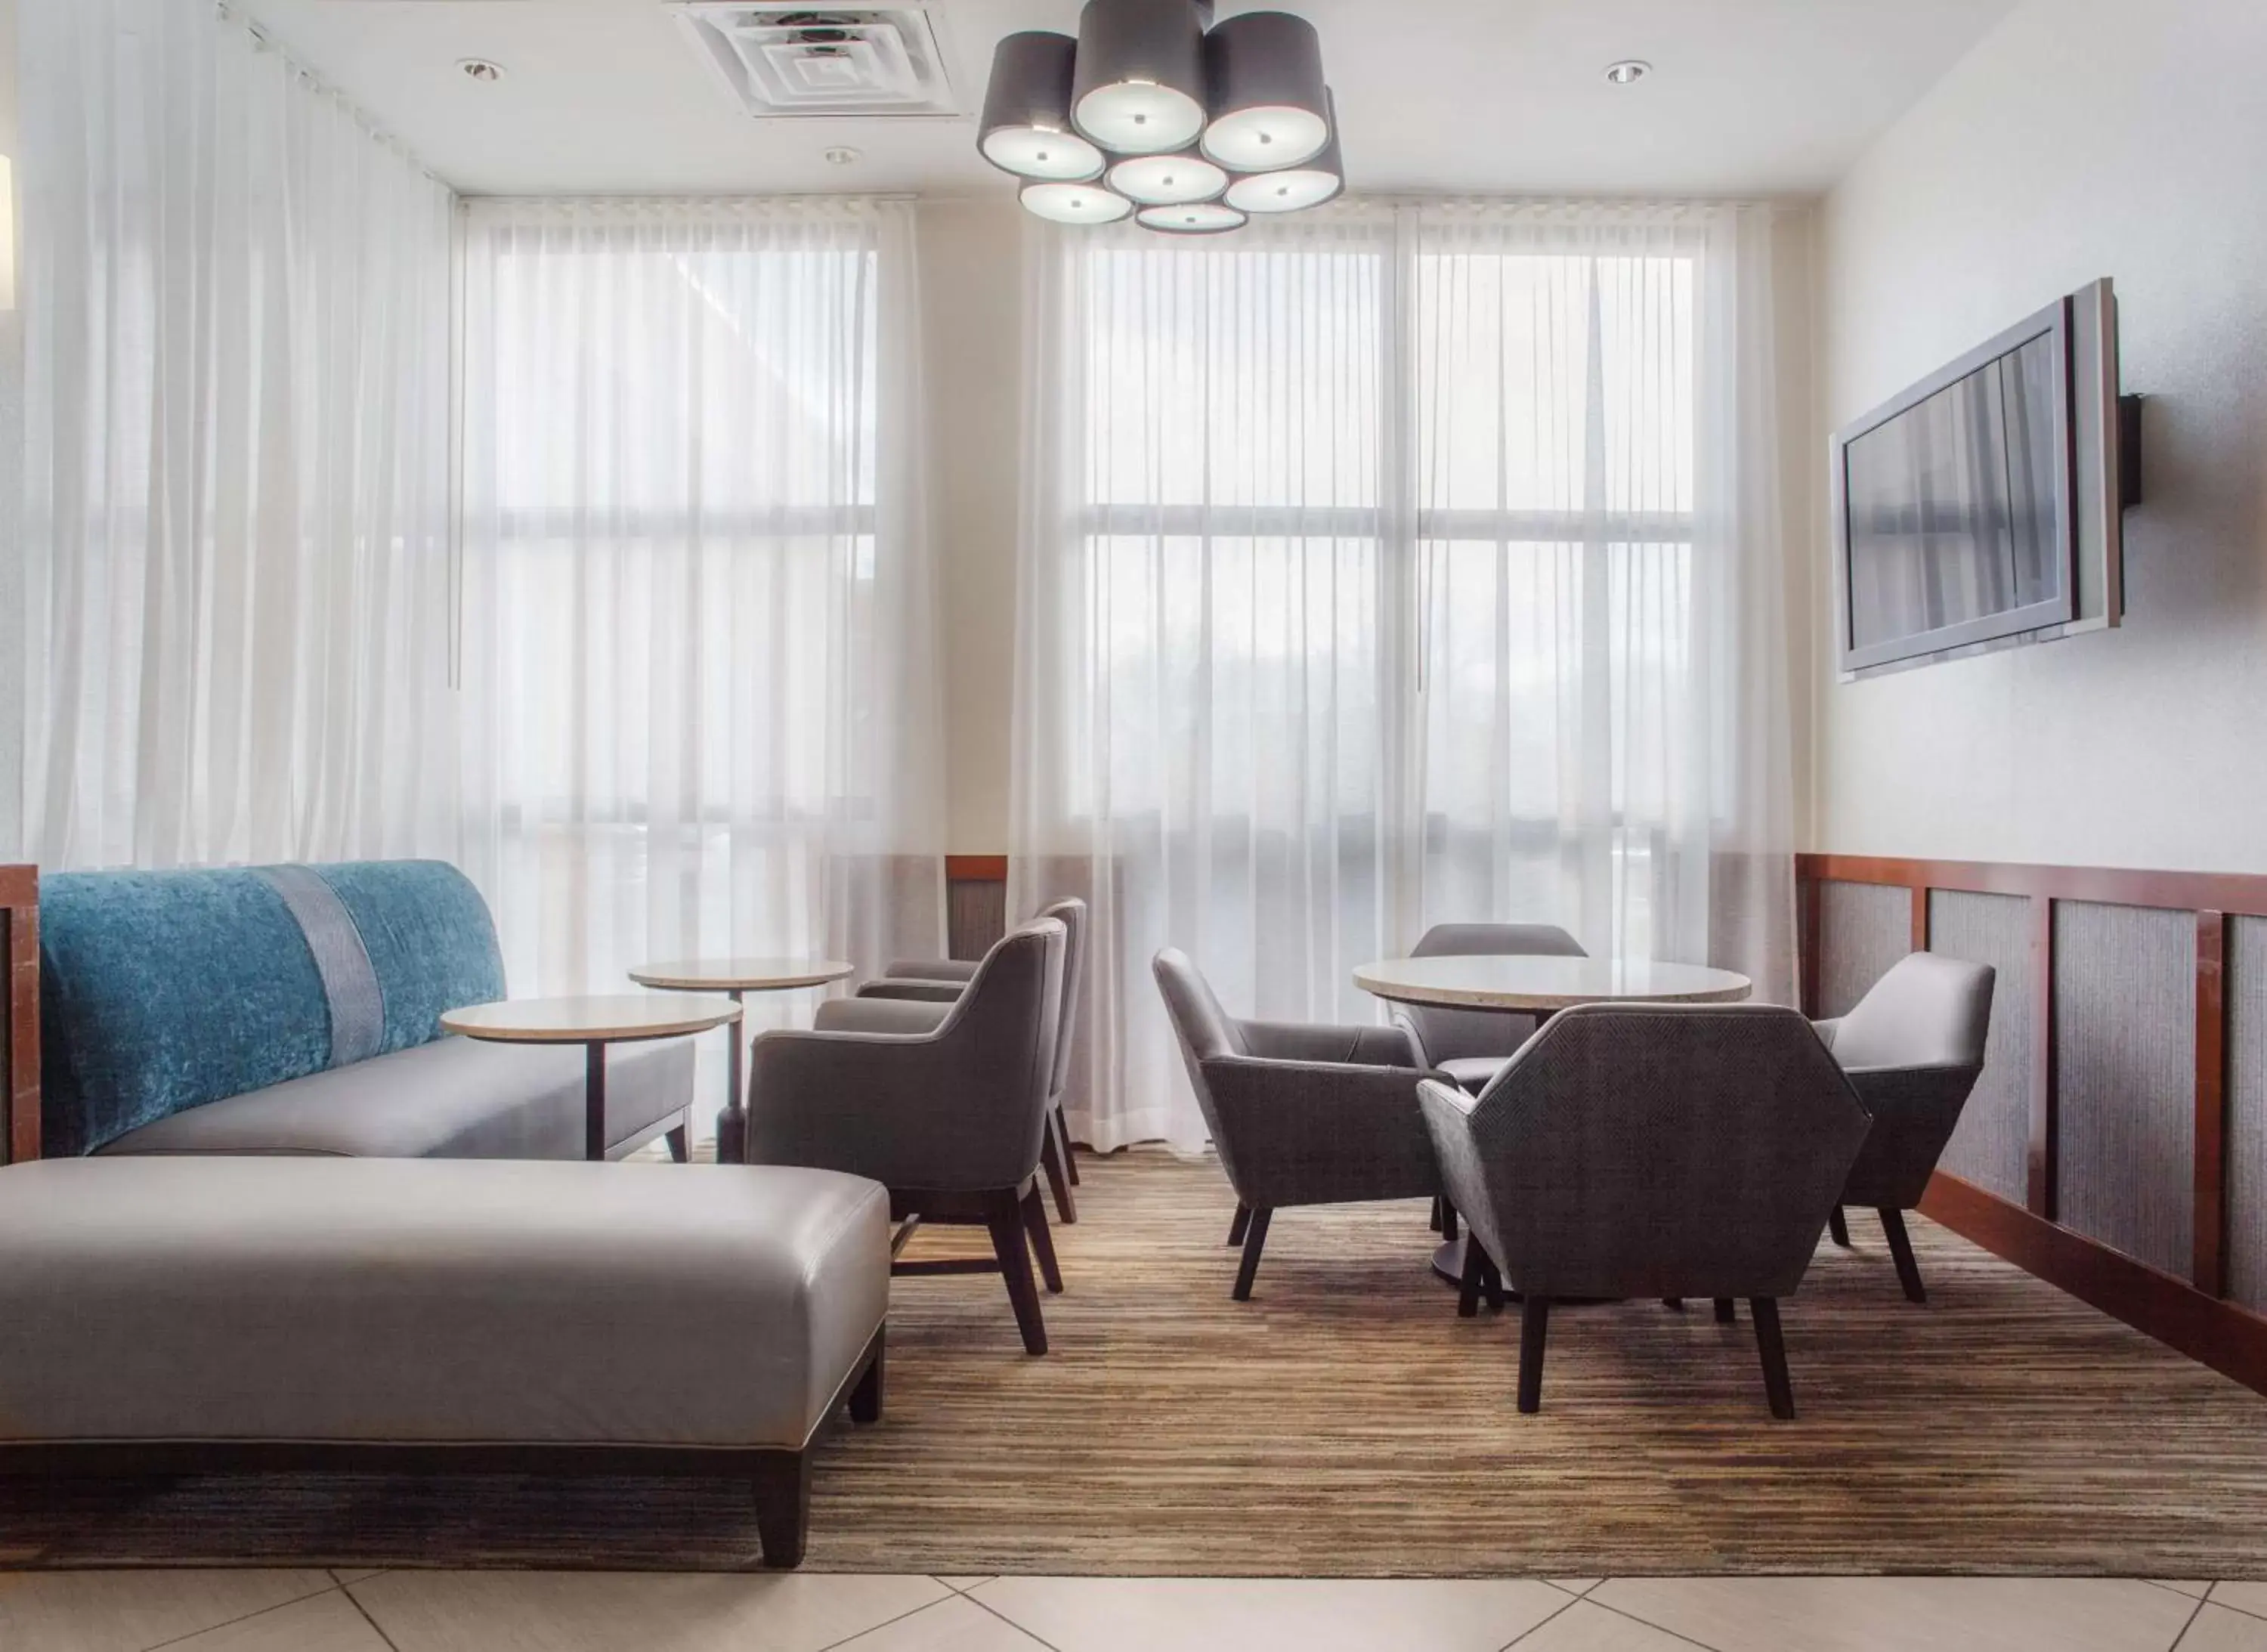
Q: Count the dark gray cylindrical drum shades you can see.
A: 7